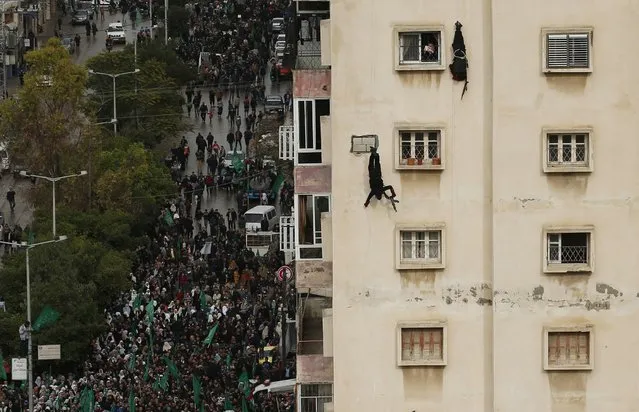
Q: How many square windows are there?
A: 8